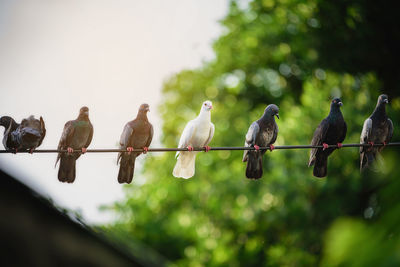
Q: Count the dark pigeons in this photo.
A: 6